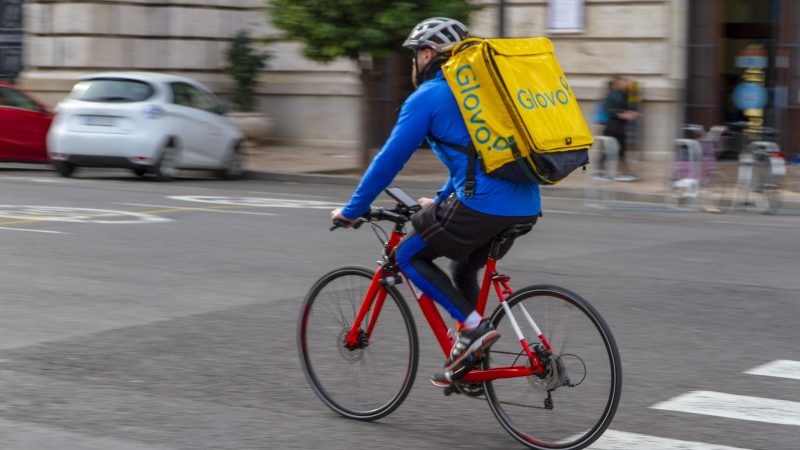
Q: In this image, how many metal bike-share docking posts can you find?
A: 3